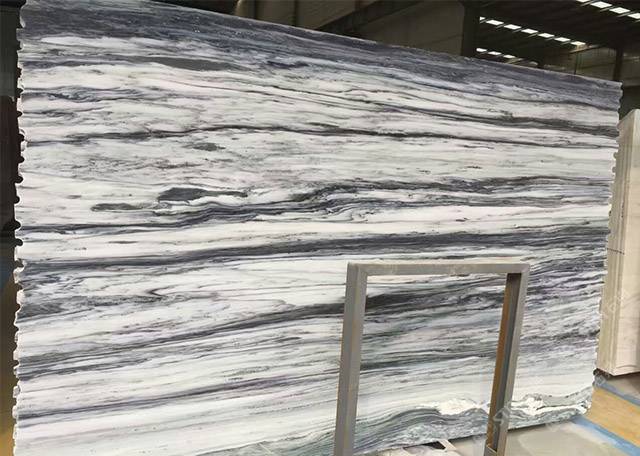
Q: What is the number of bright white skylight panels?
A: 14